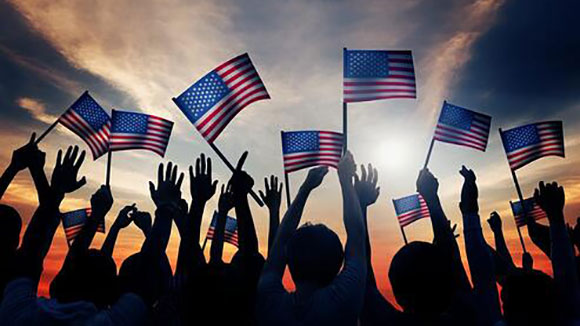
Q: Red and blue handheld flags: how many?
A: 11